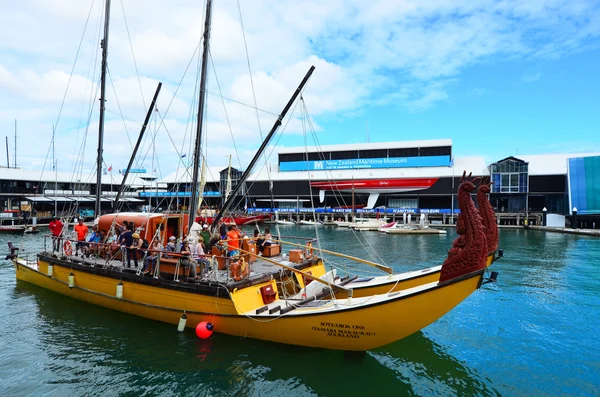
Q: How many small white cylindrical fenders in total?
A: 4